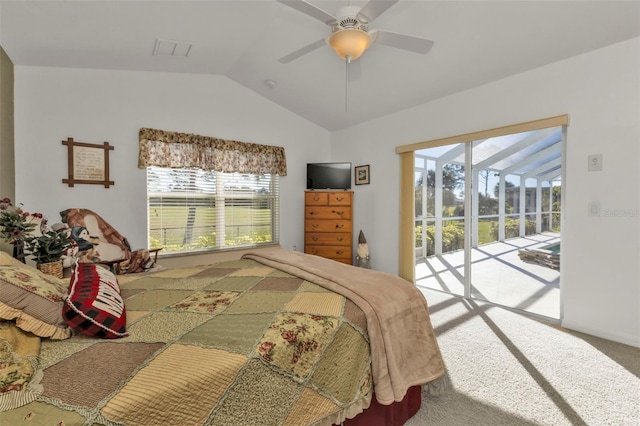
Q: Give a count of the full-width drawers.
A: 4